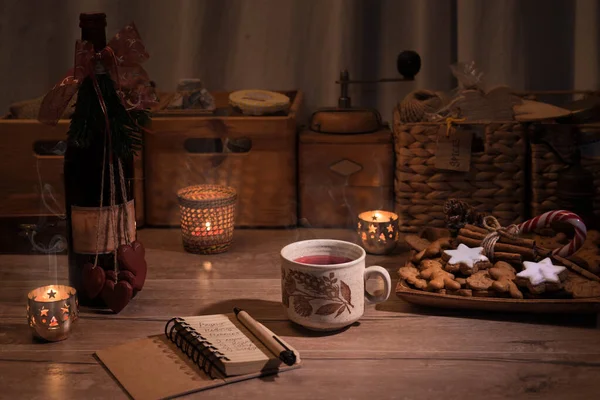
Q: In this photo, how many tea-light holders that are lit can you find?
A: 3